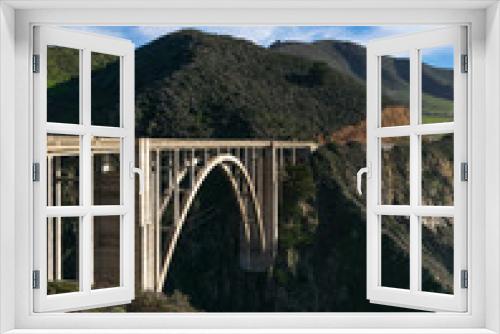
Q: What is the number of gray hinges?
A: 6